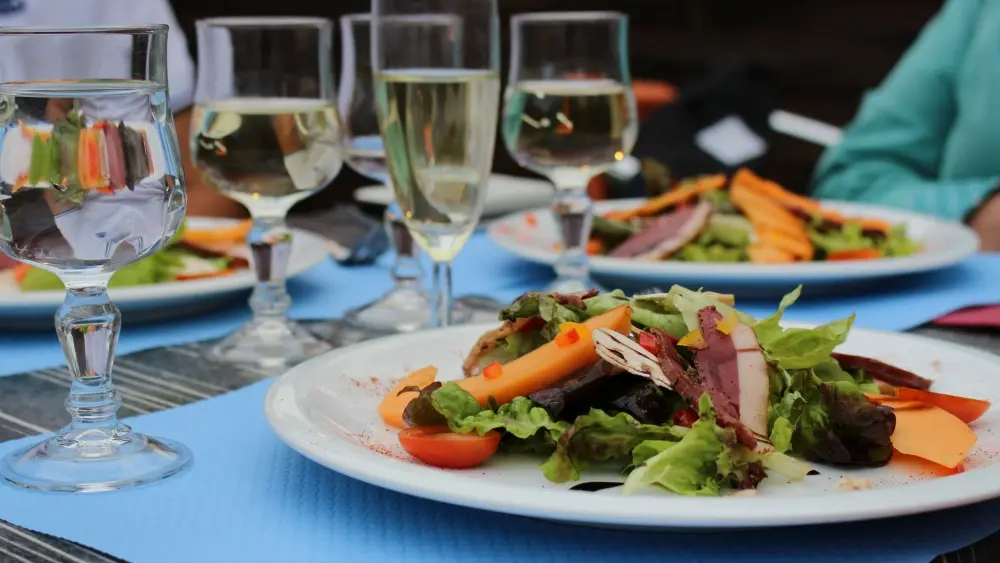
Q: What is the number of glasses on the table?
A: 5